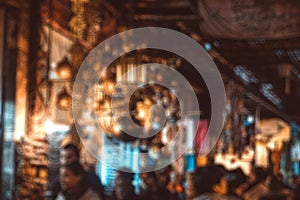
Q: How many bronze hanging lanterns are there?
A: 2